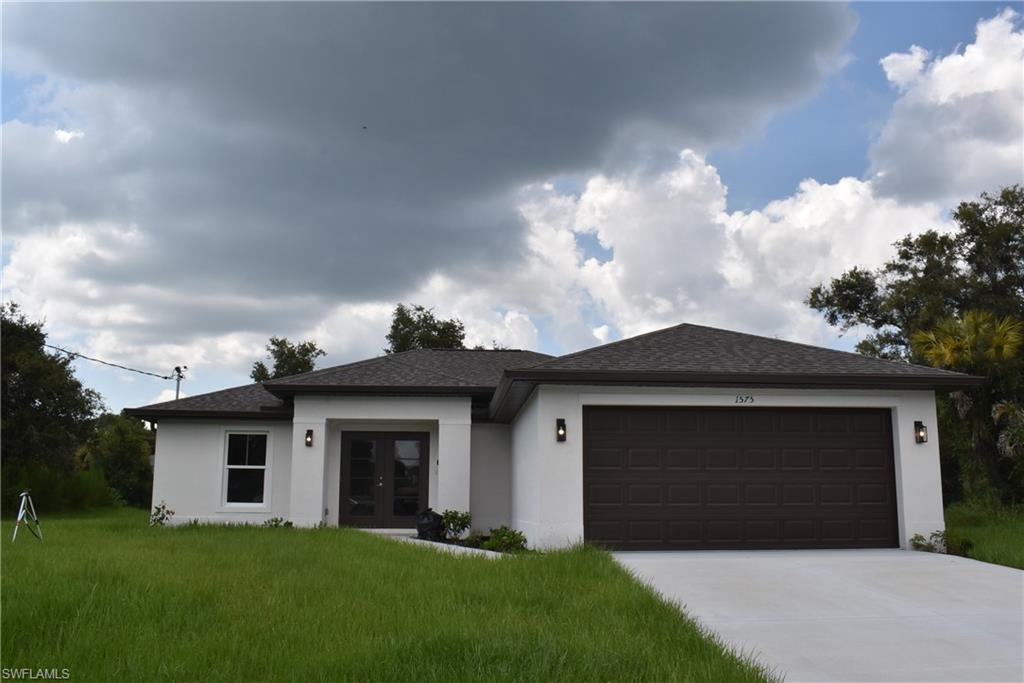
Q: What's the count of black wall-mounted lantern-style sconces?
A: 3